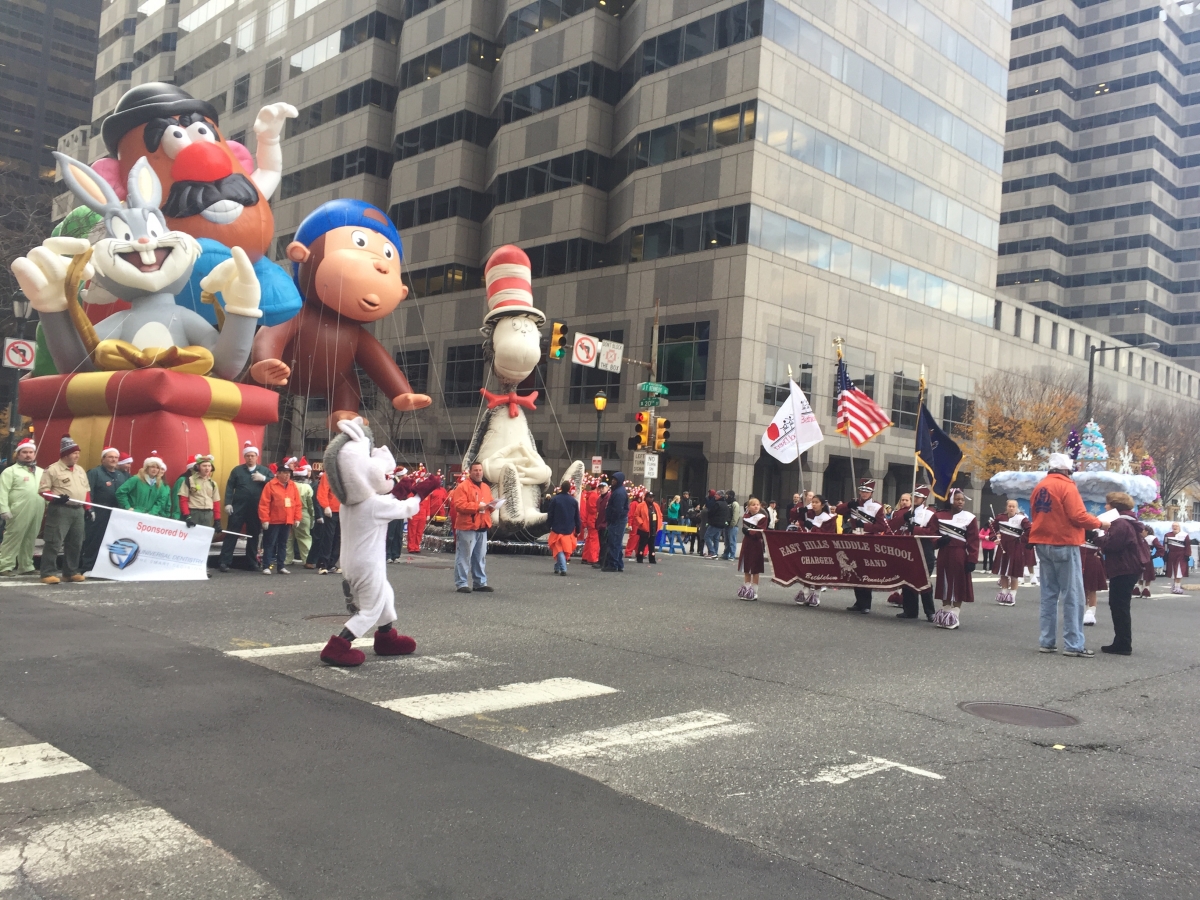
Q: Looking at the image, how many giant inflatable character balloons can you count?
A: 4